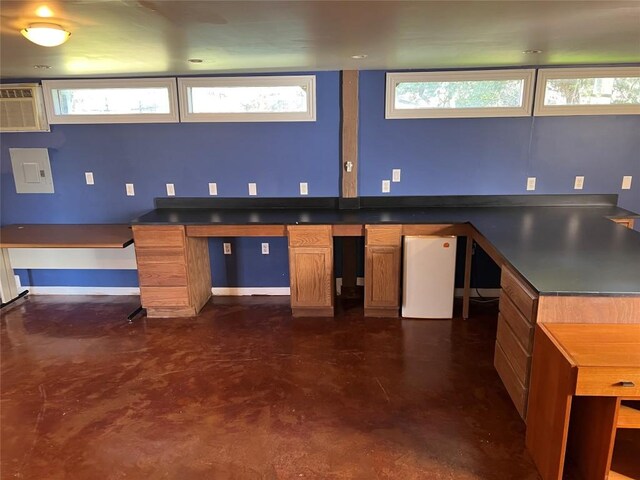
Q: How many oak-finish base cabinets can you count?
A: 4